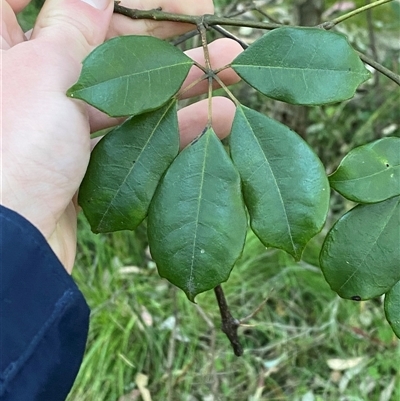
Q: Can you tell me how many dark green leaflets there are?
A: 8